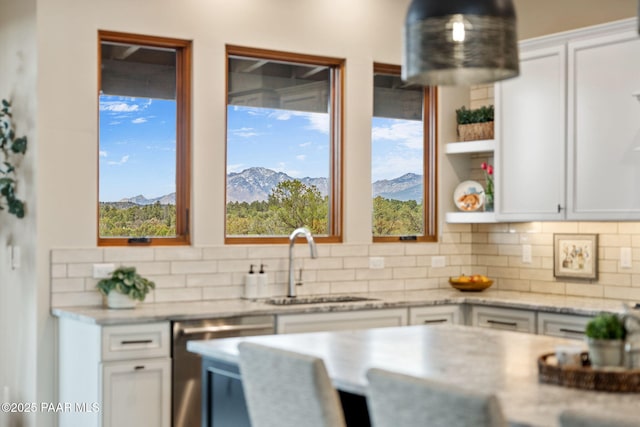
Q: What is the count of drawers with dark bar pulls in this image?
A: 4